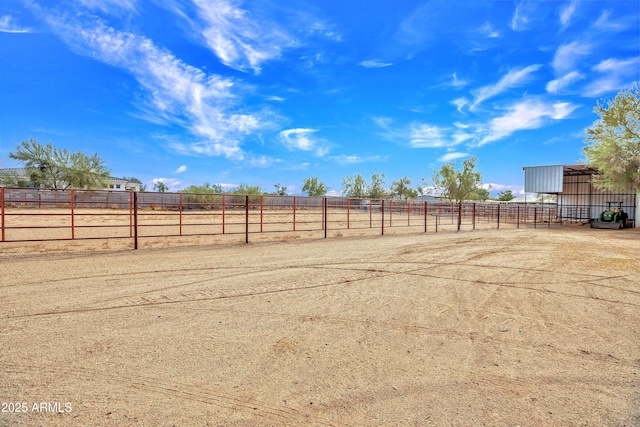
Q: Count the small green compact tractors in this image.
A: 1